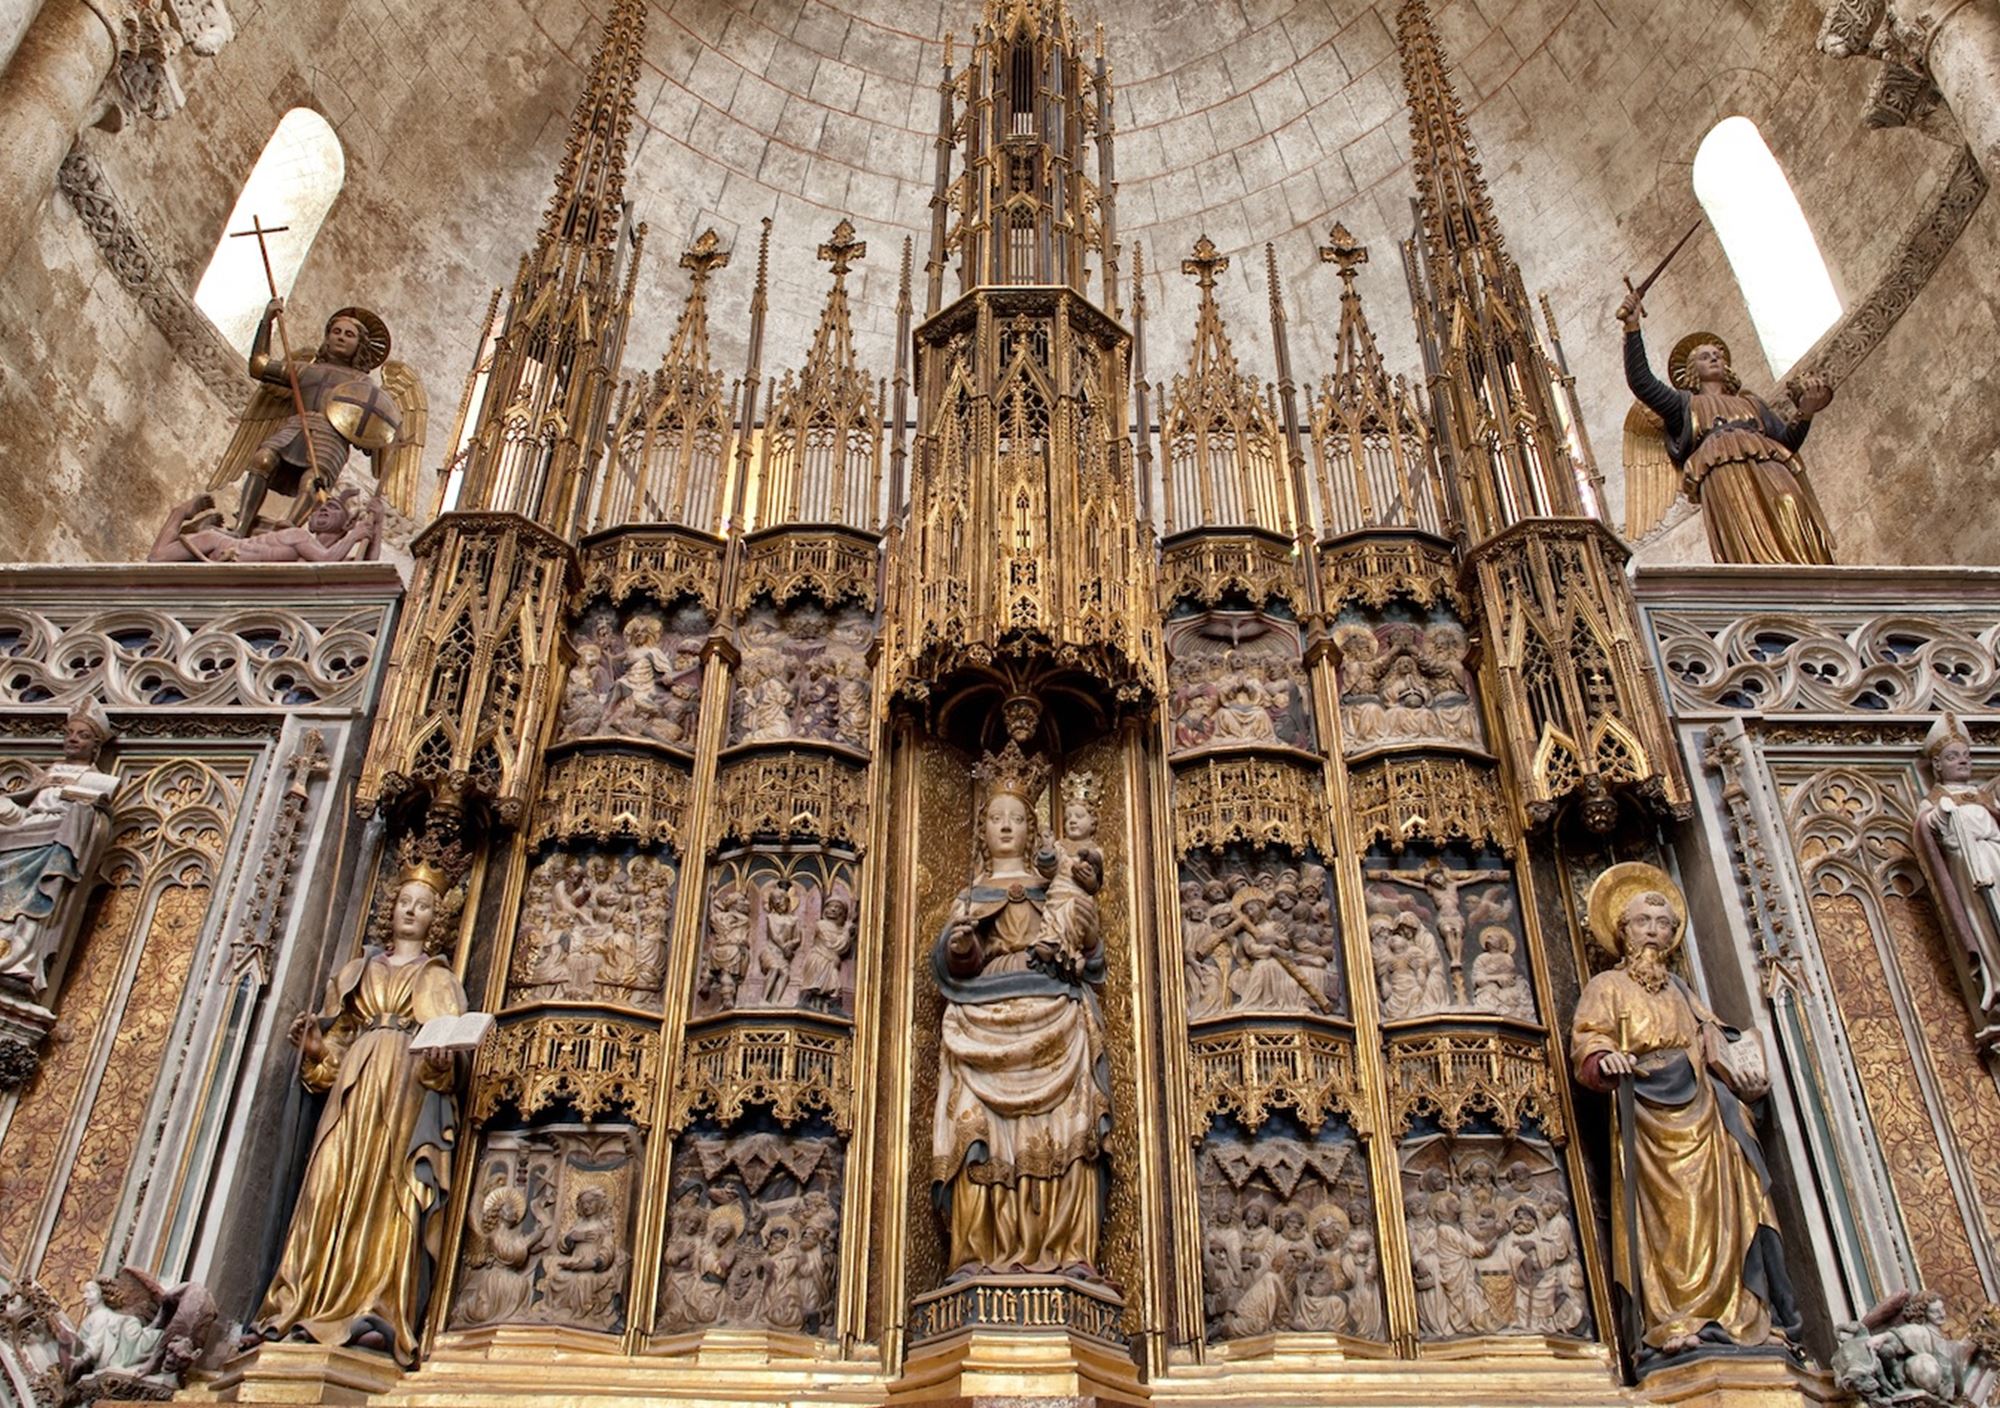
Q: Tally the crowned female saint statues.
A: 2